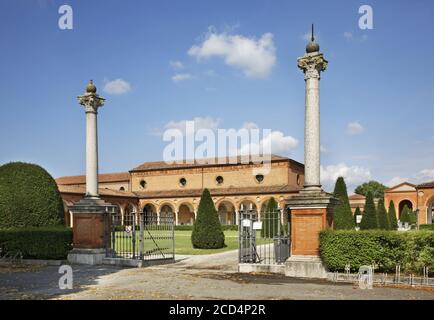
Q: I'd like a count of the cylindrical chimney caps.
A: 0